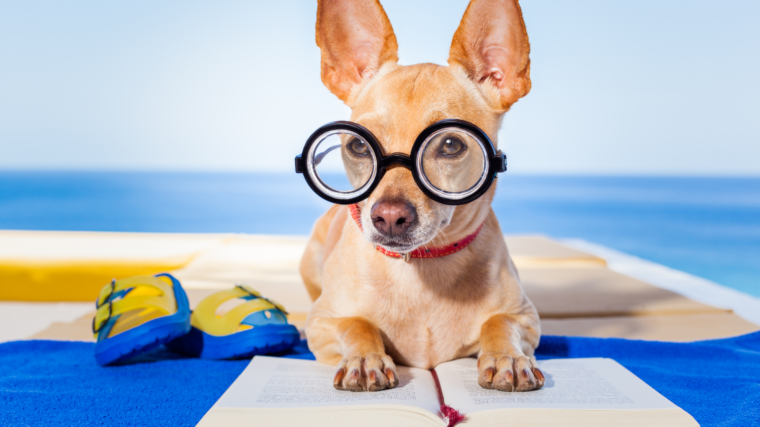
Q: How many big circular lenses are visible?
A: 2